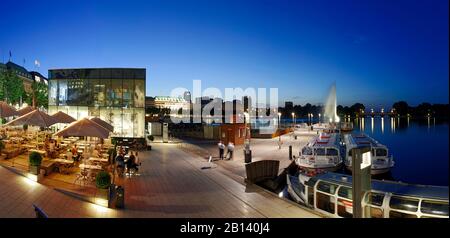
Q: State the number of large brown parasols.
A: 6